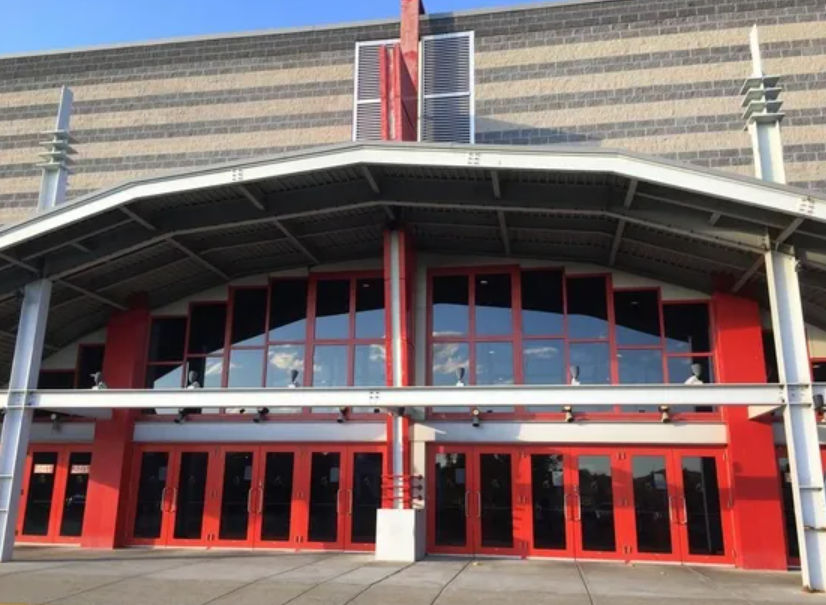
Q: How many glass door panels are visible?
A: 14